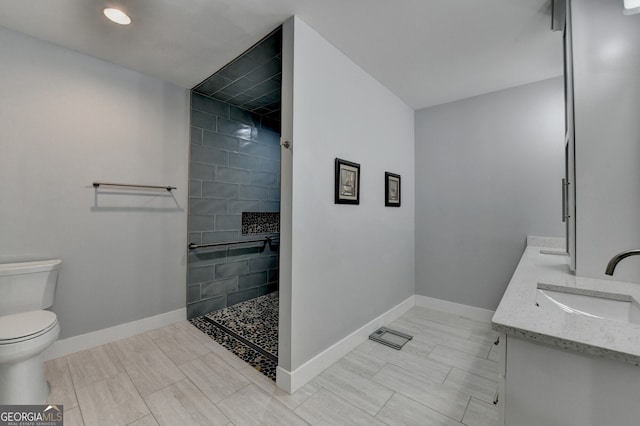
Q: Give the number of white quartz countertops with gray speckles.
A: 1